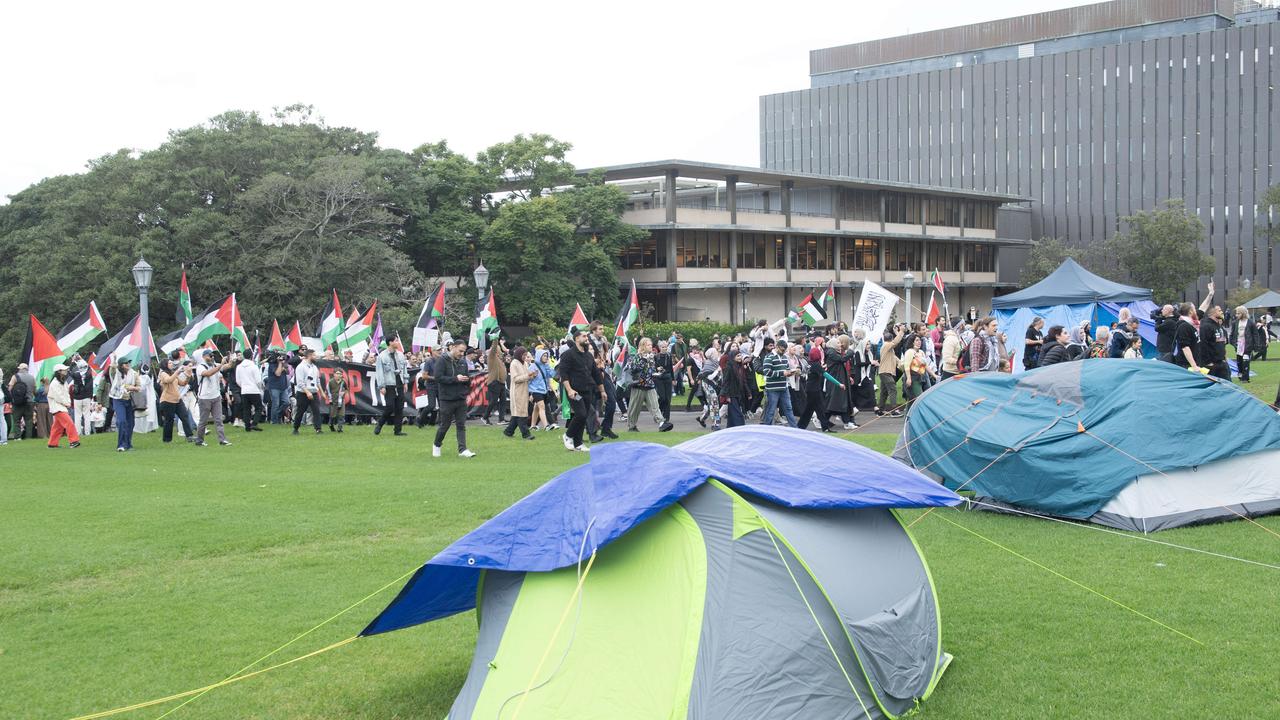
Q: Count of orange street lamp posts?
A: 0